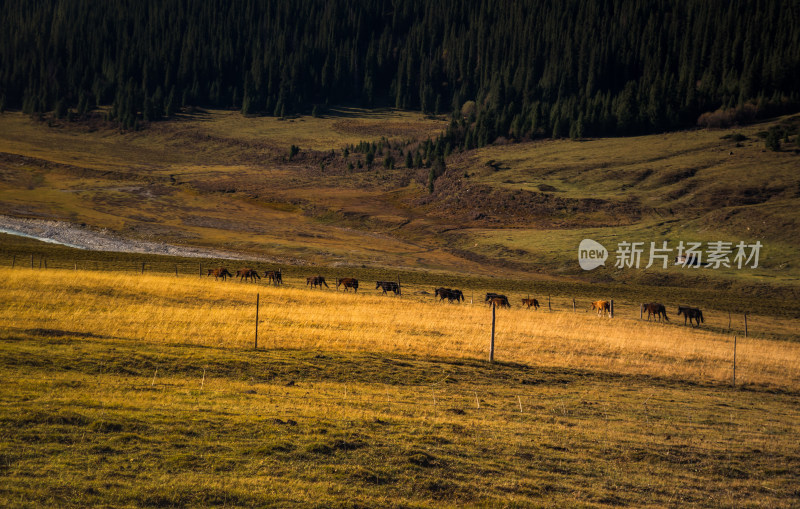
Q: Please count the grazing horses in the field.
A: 14